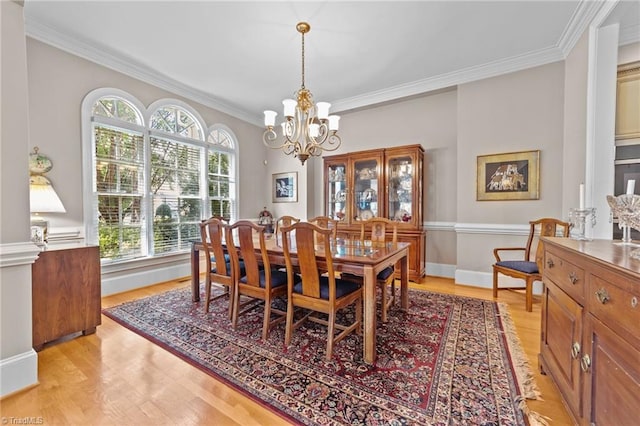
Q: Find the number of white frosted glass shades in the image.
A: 6